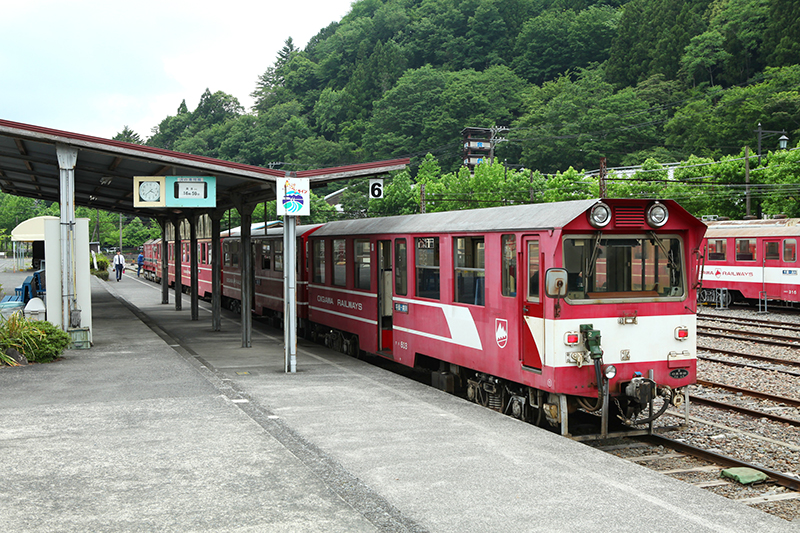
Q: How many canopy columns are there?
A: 7